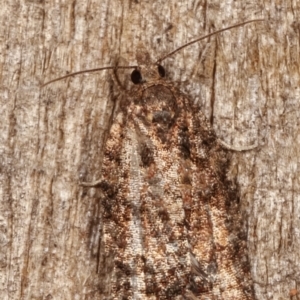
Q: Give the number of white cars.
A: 0